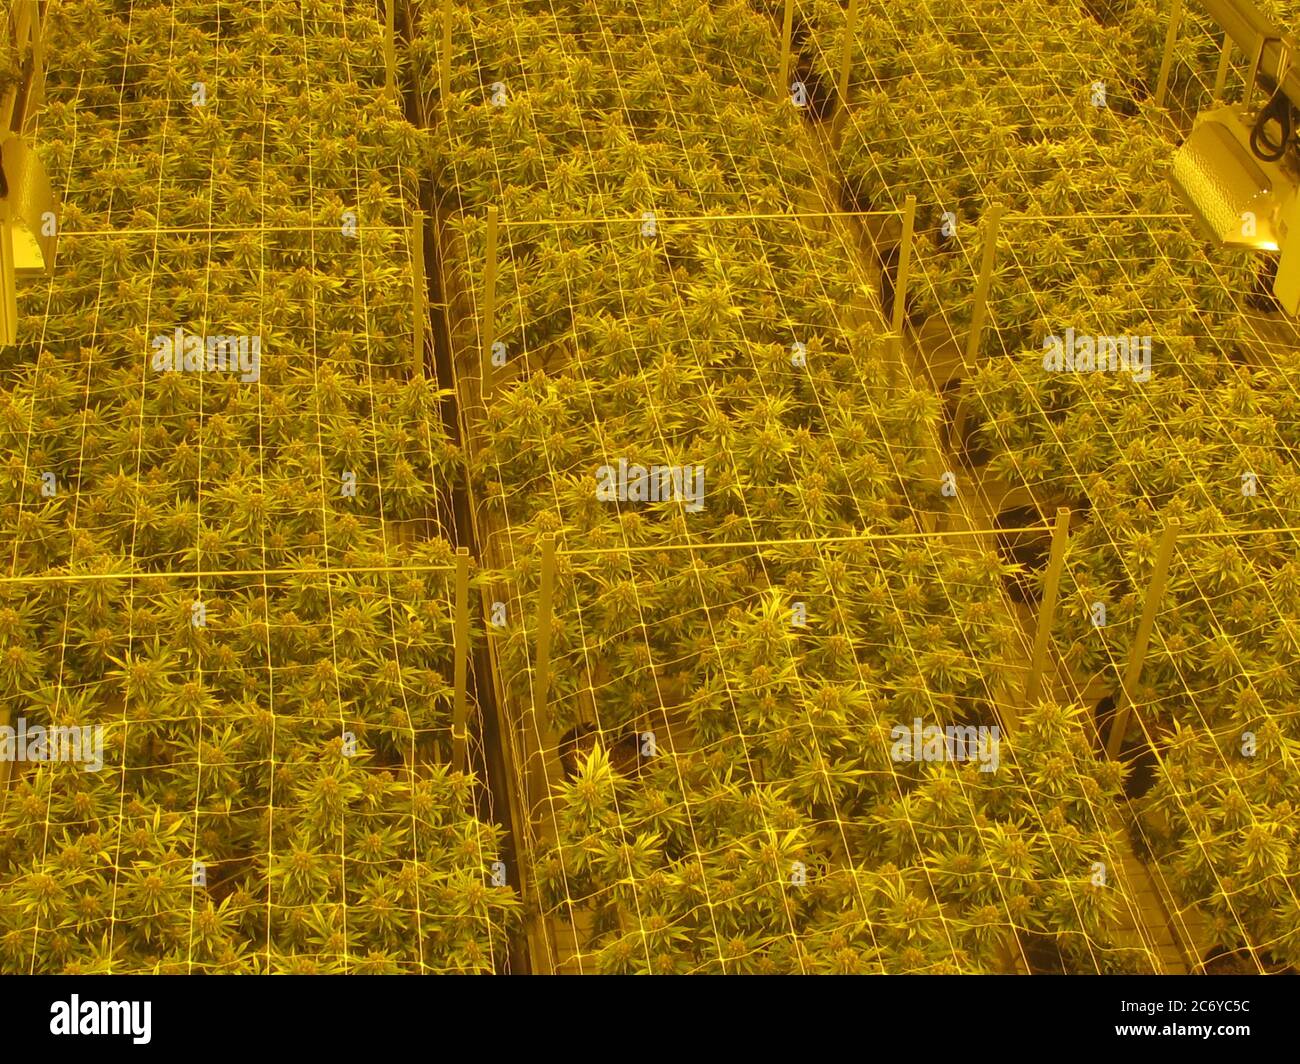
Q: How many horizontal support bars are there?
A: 6